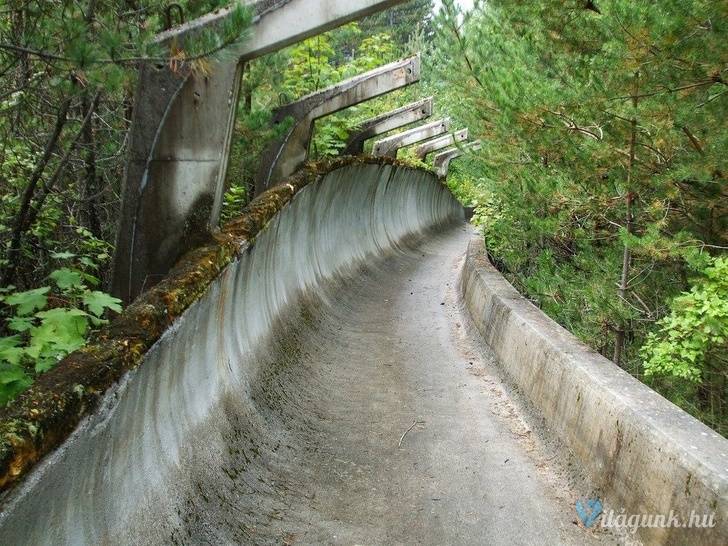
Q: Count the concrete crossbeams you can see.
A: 6